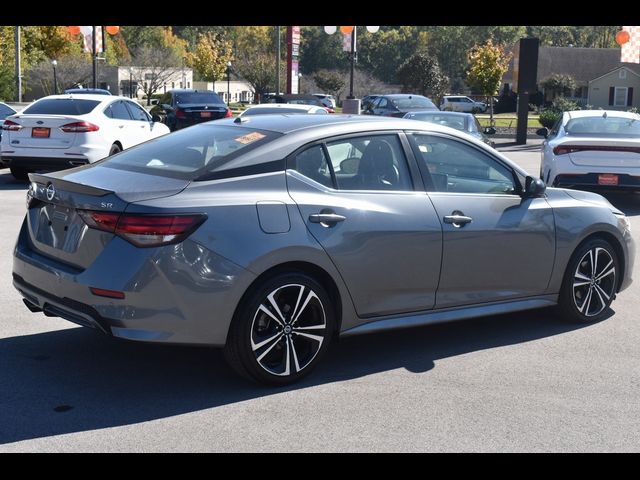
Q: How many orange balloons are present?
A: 4